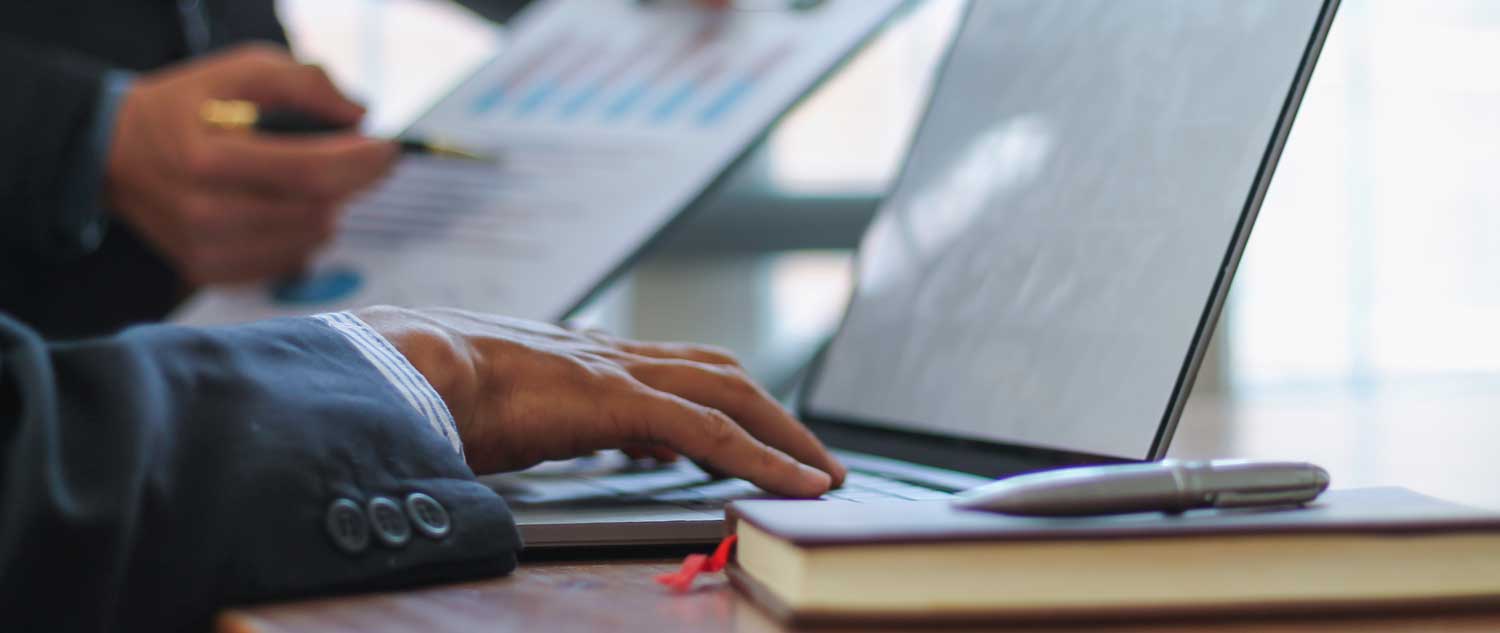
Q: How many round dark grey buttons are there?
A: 3